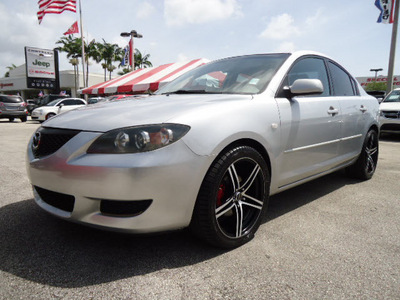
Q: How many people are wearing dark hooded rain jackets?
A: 0